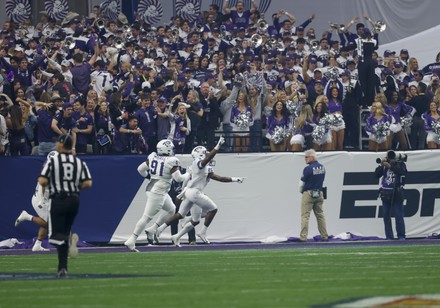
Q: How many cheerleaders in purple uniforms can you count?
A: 8